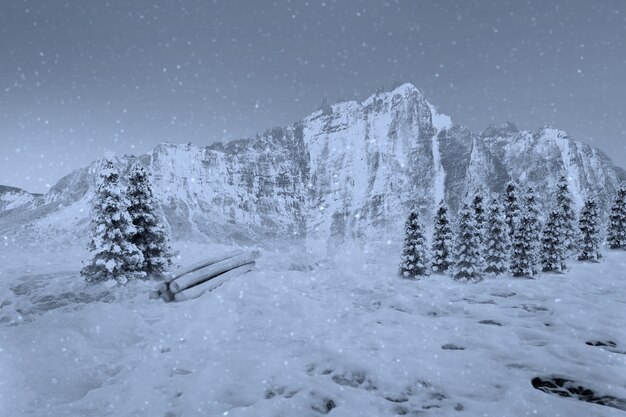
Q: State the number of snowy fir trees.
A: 14